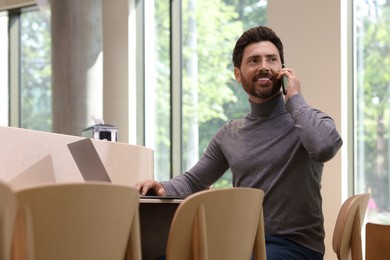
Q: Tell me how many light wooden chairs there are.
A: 4